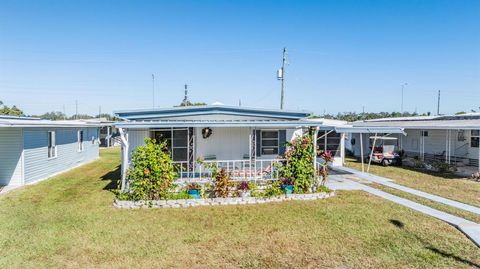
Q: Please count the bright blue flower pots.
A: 2